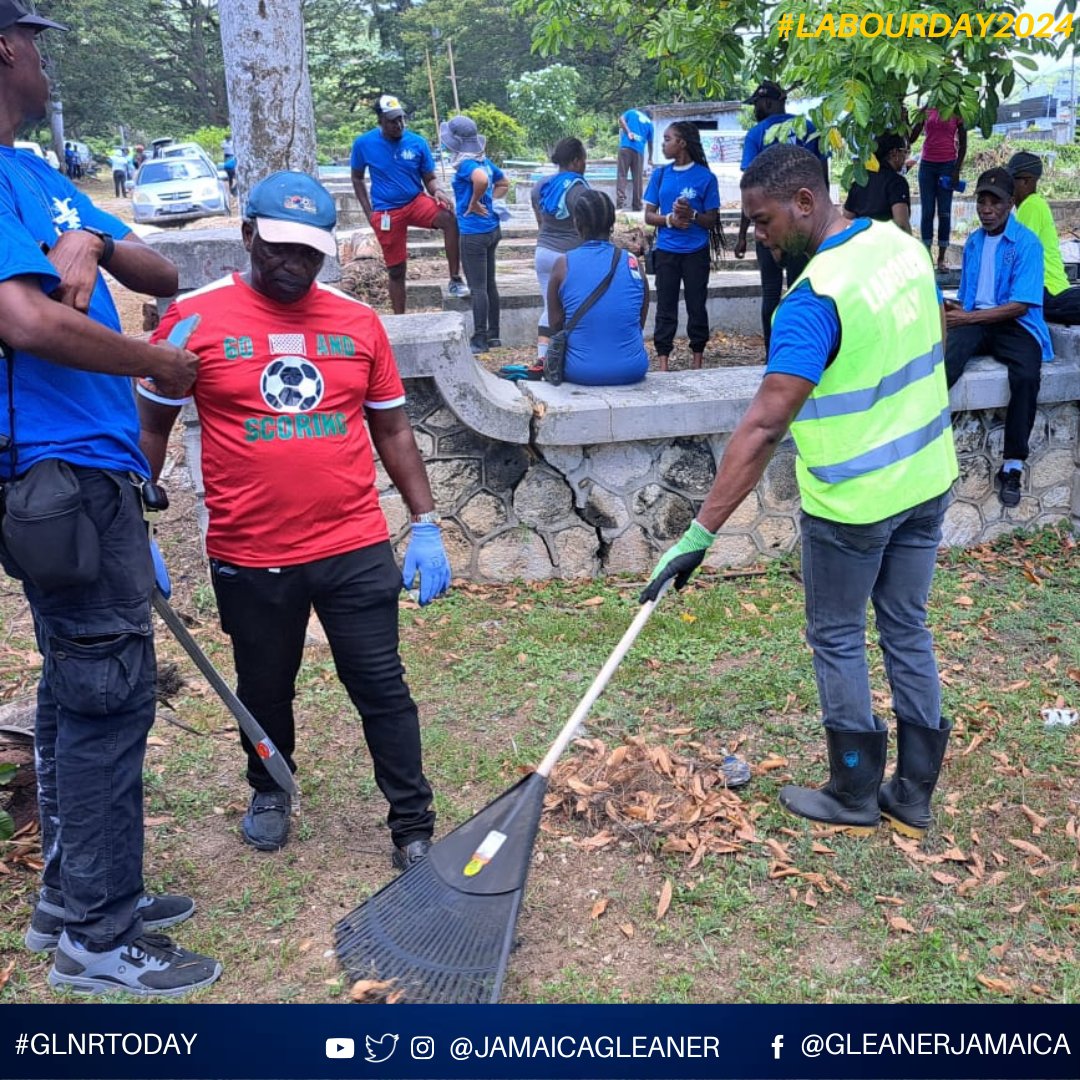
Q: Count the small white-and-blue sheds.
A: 1